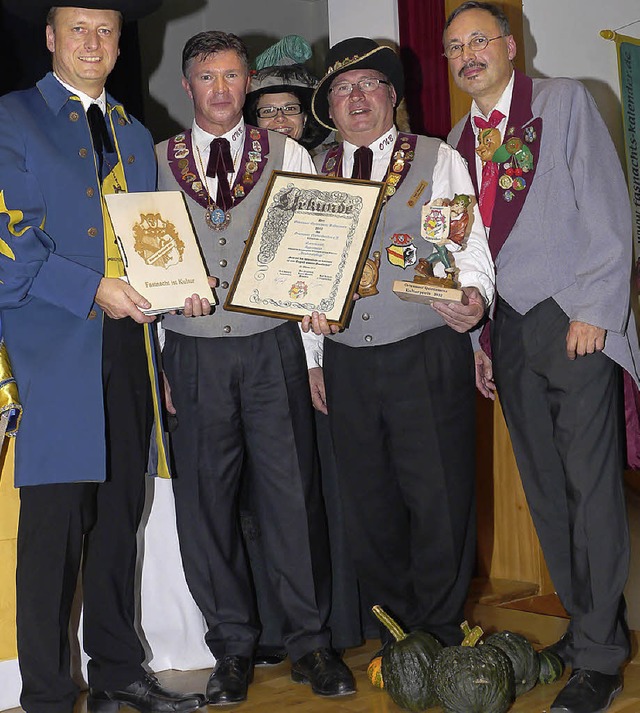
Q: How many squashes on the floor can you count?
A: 5